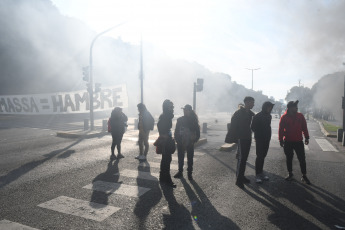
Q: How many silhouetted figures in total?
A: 7